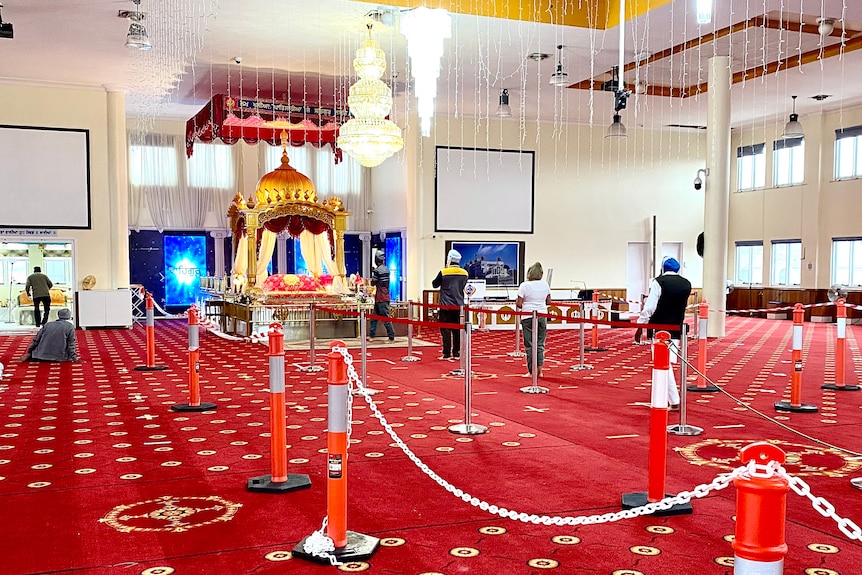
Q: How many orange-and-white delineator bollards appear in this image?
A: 10